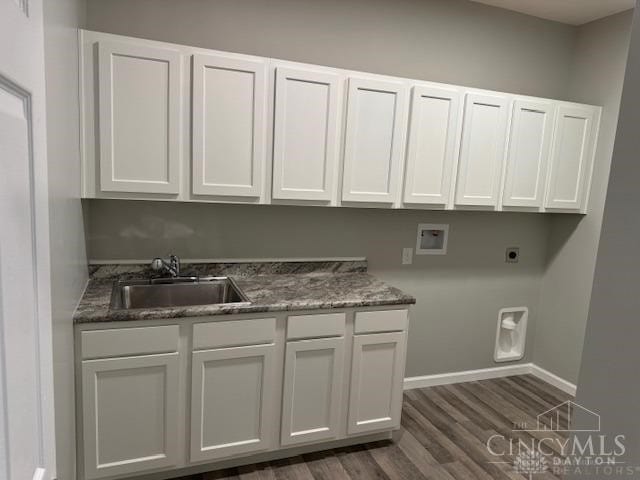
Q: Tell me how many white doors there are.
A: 13